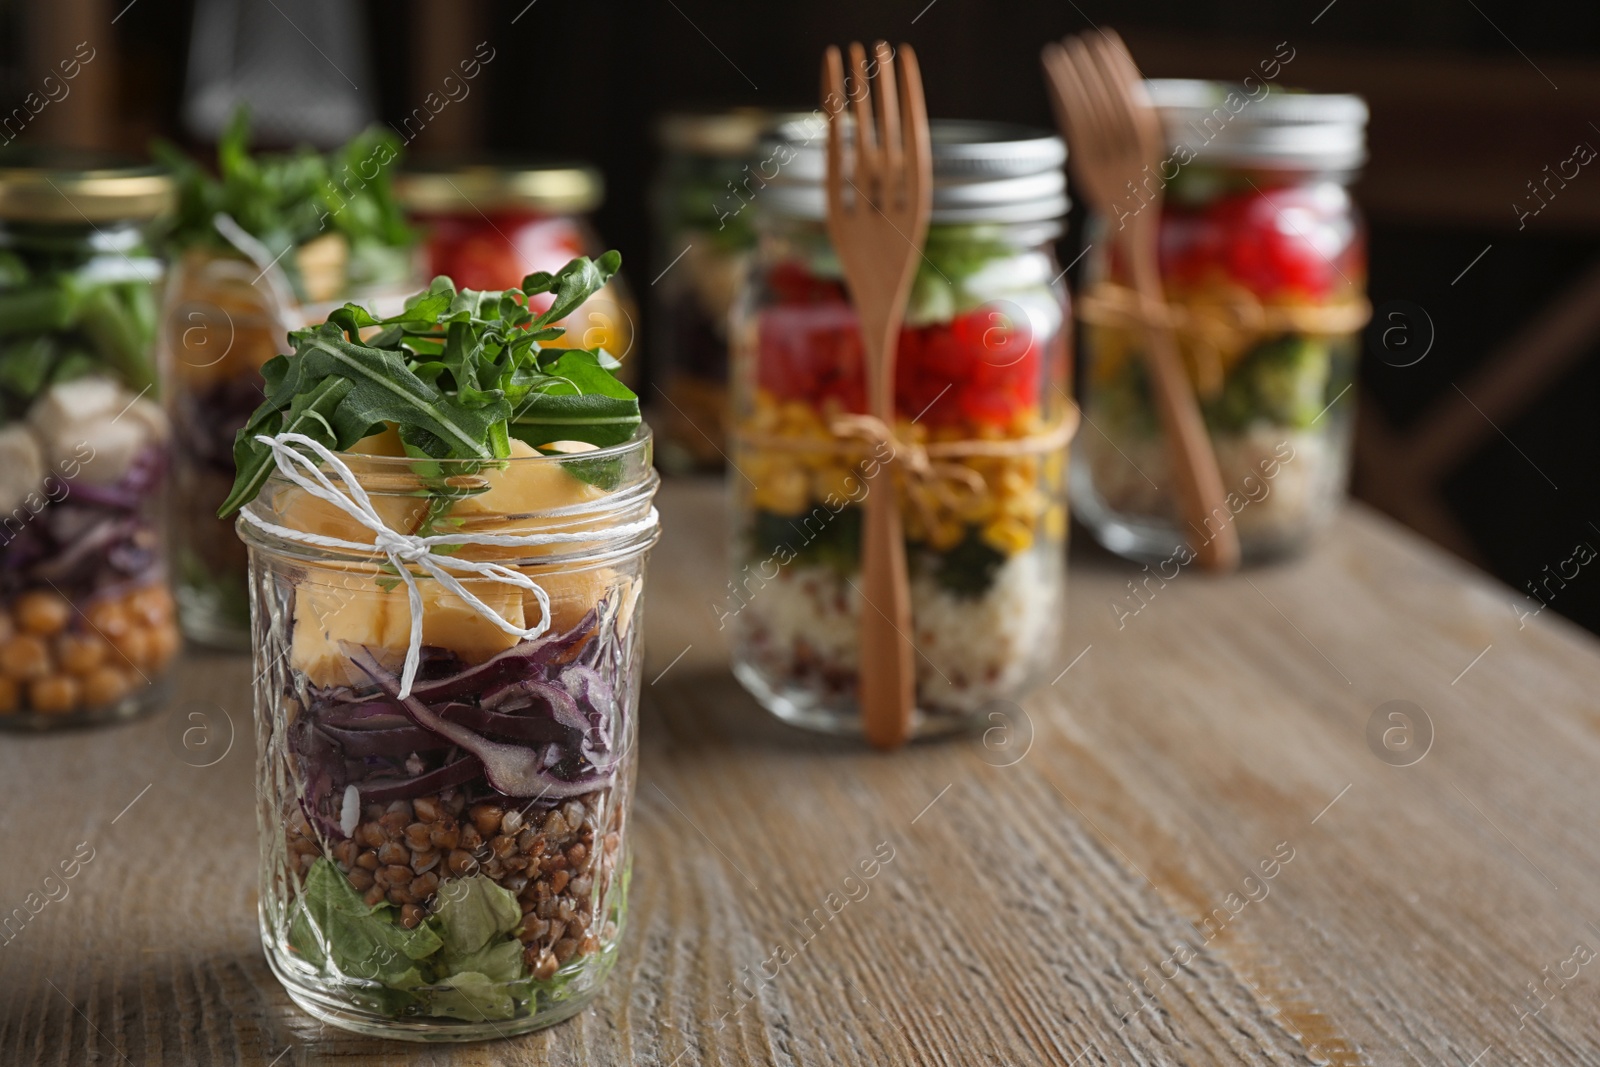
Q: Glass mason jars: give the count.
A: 7